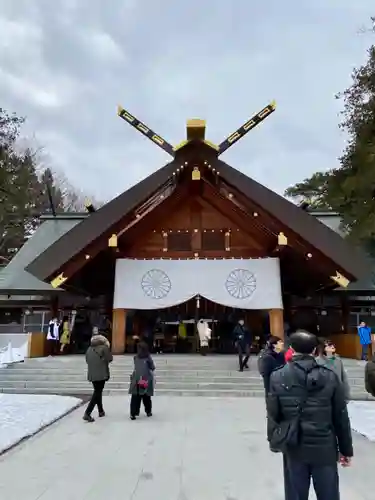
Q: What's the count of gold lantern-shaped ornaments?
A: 3